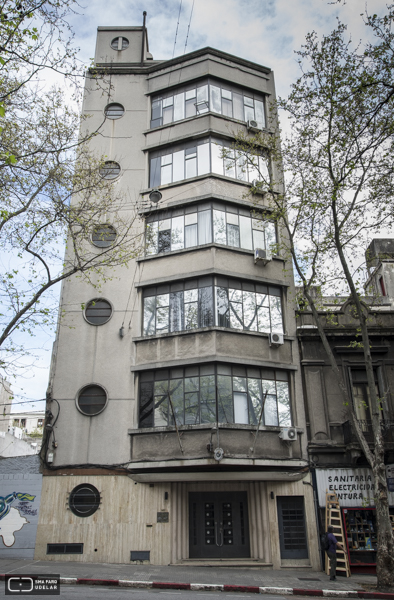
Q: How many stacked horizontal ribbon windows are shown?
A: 5